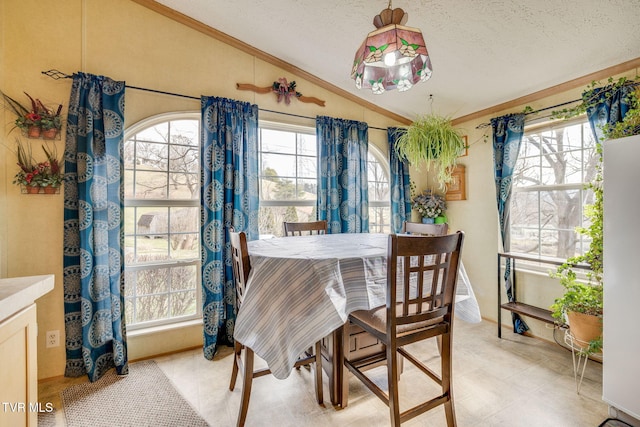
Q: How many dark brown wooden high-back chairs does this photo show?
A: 4